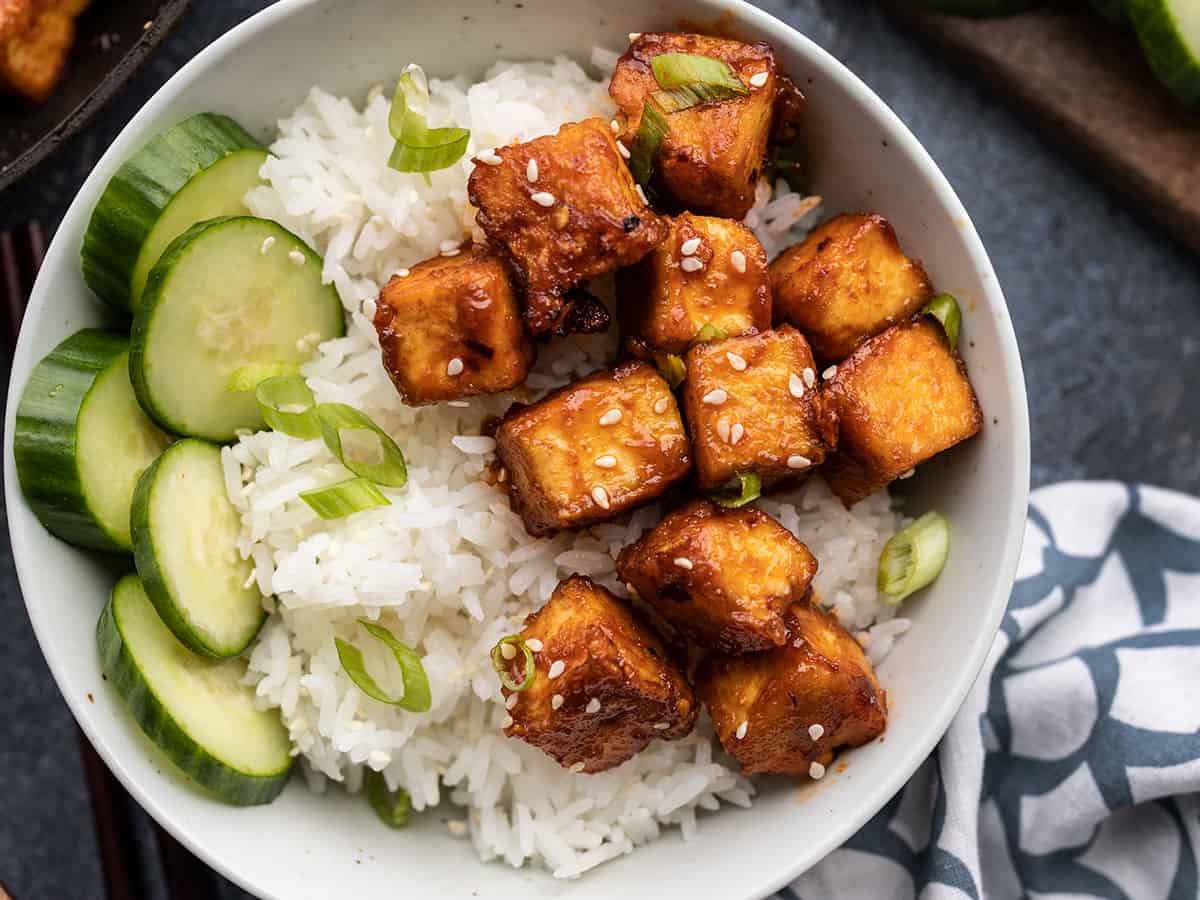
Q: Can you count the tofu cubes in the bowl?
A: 11